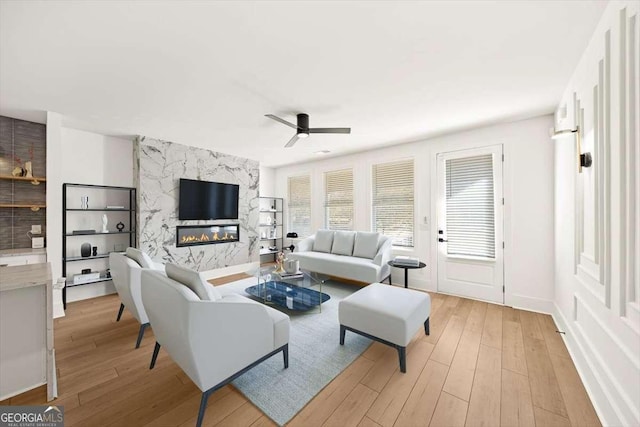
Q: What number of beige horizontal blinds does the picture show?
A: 3